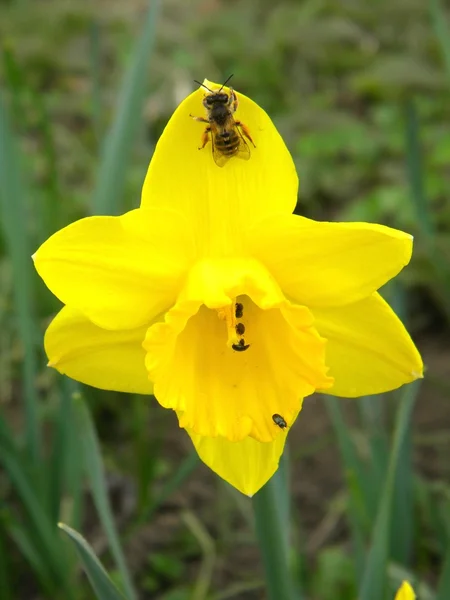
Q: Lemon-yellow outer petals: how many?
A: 6